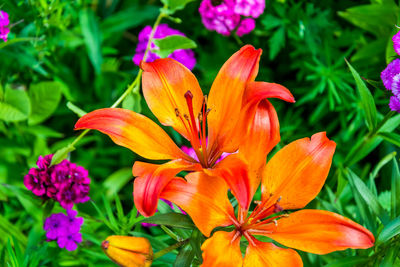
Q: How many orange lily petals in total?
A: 12